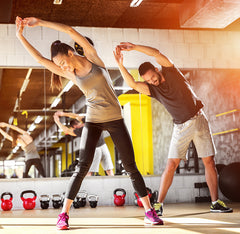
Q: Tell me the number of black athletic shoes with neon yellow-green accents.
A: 2